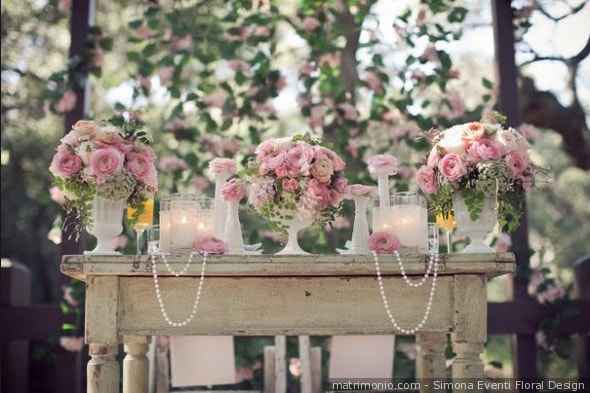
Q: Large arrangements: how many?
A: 3